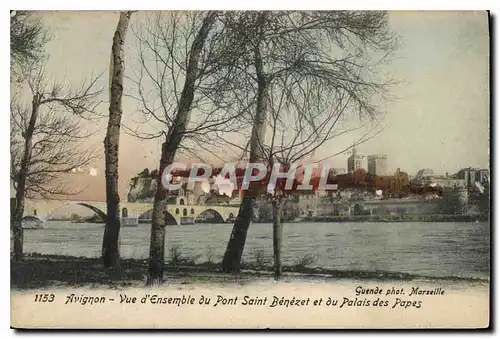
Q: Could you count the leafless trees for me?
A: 5